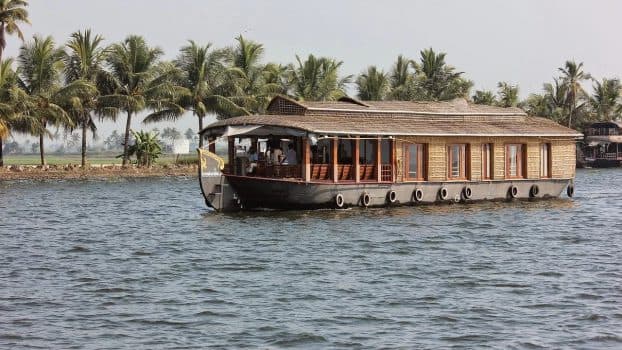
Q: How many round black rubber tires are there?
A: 9